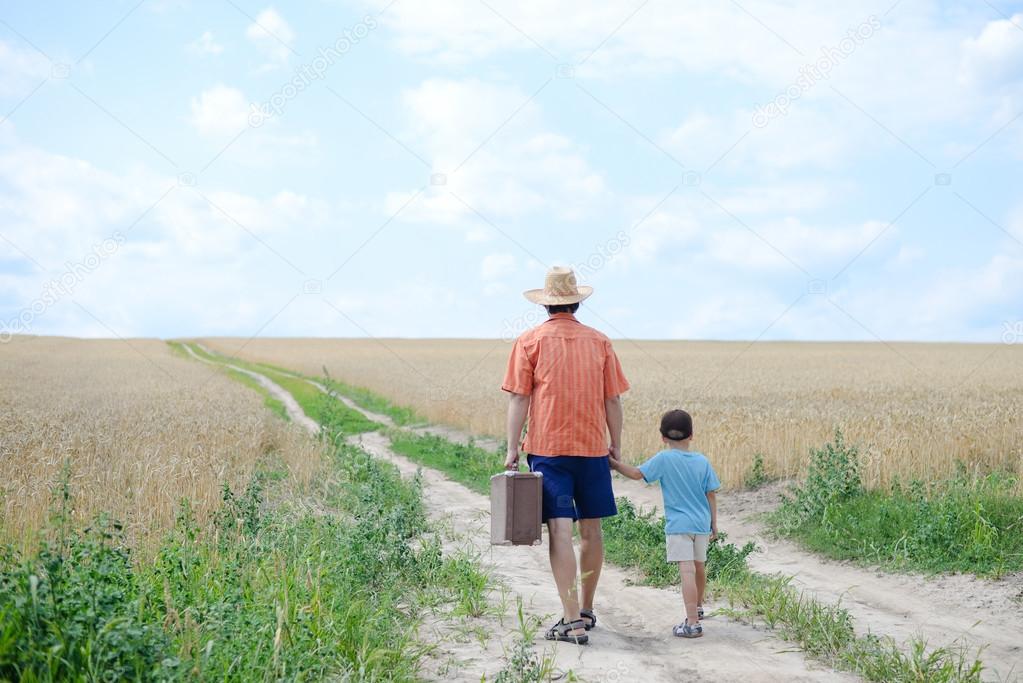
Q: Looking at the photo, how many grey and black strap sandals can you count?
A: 2